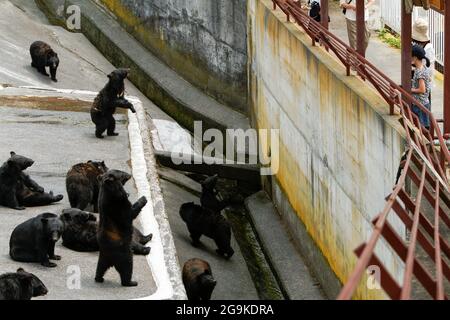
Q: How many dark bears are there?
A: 11